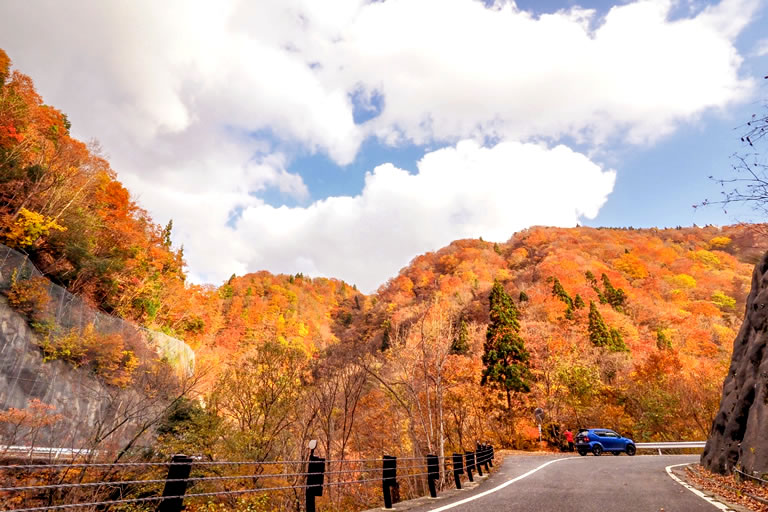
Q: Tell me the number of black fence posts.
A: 9